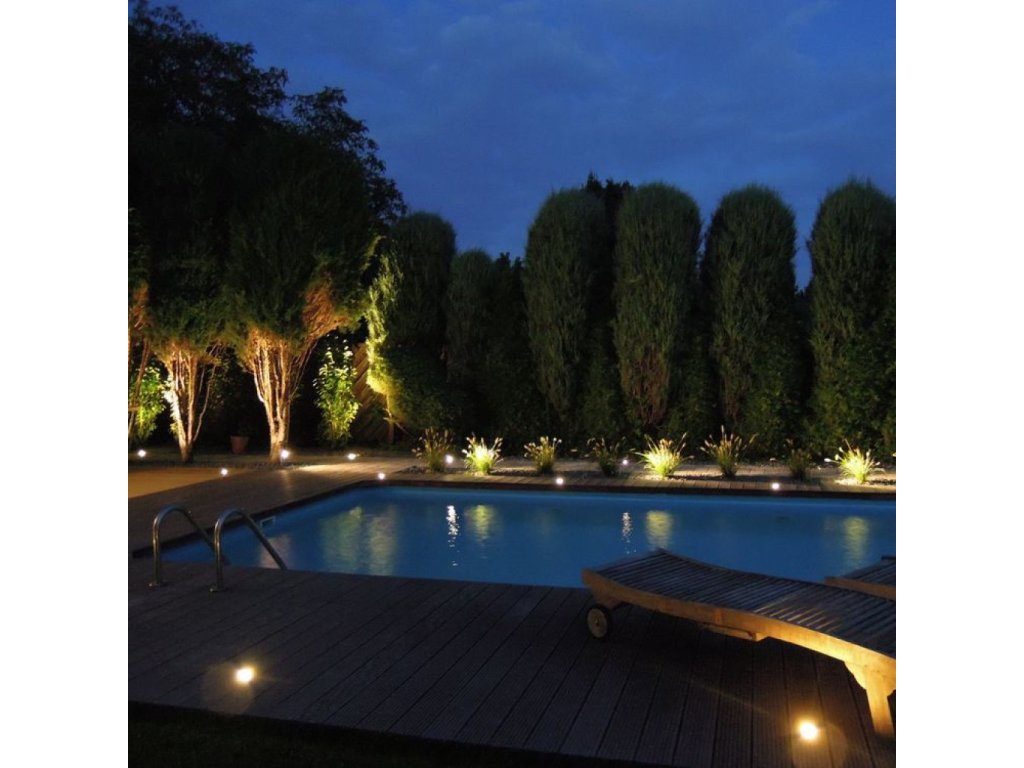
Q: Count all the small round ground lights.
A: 11